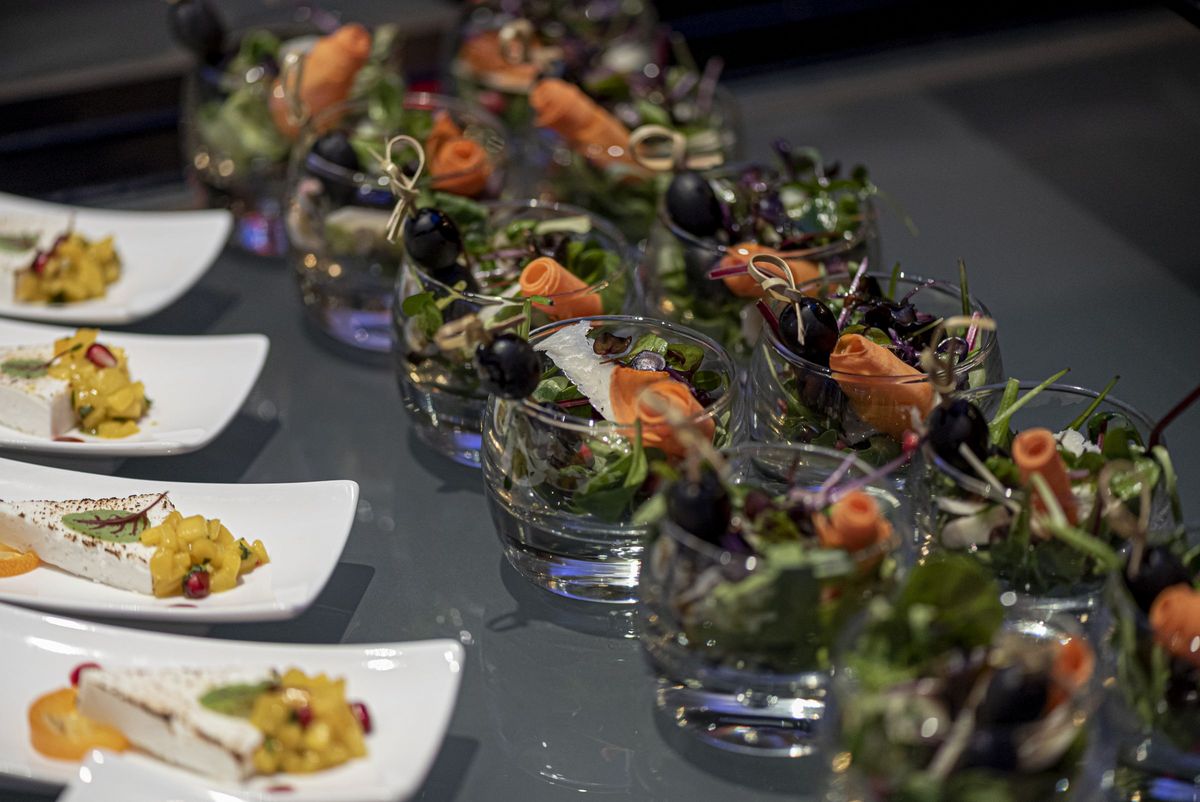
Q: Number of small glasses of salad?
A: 12